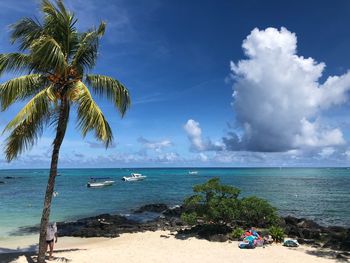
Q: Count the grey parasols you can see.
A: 0